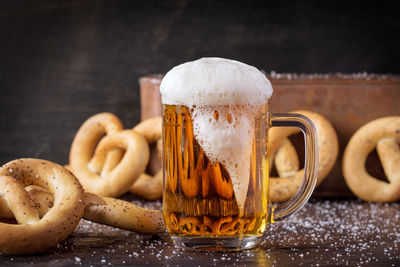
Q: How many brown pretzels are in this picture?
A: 6